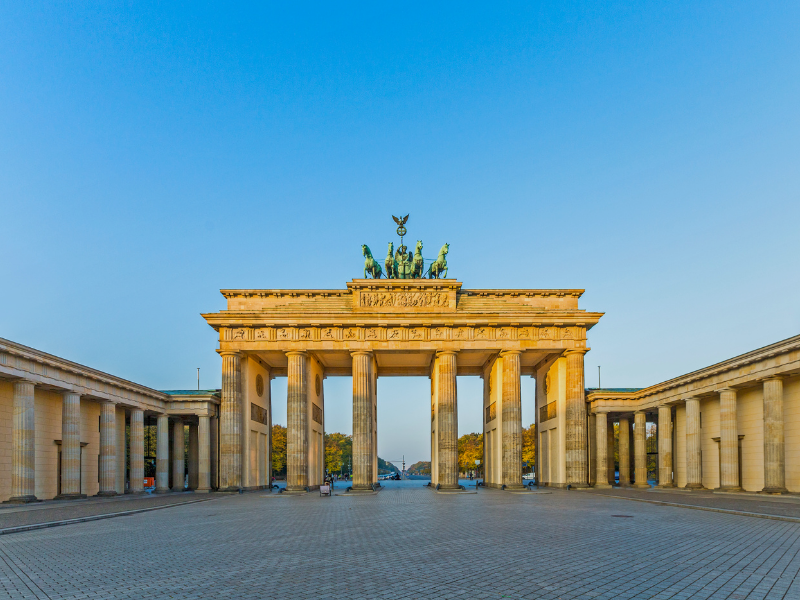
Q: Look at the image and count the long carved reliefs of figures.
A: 1